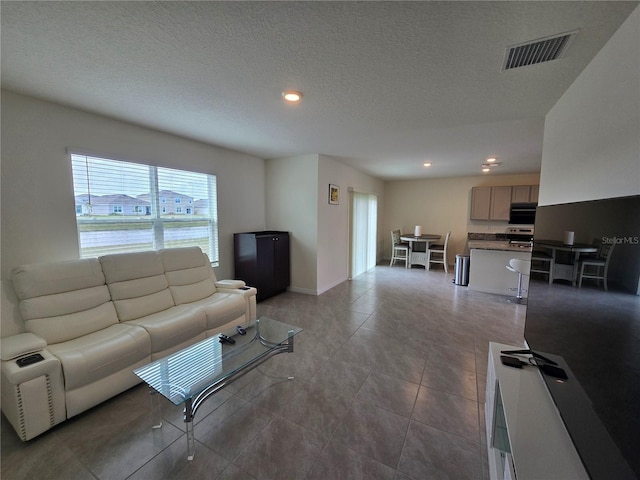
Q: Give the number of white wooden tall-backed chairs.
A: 2